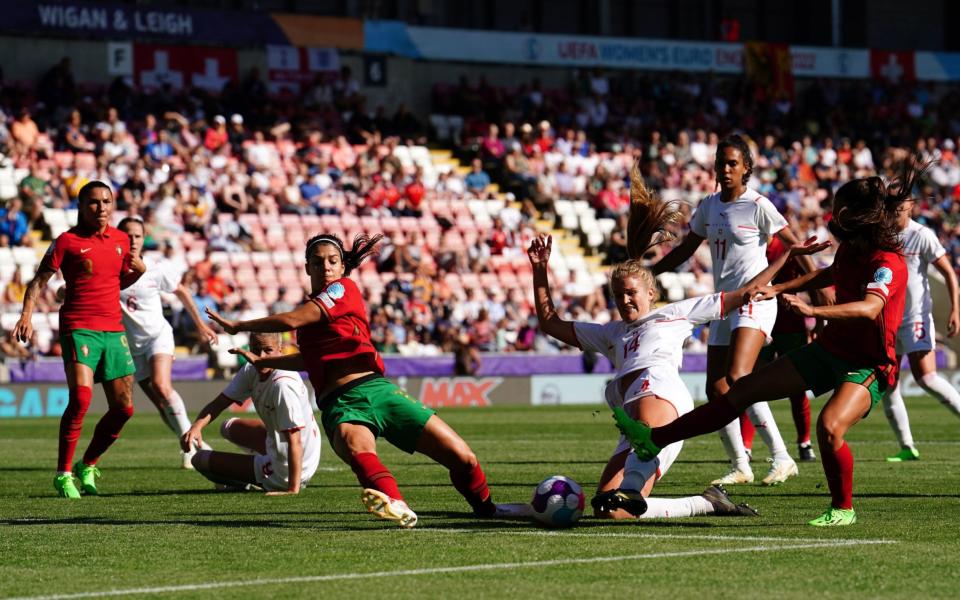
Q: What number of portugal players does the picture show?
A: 4